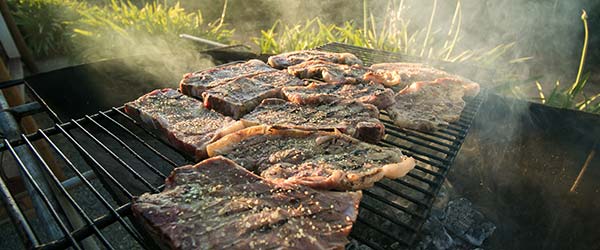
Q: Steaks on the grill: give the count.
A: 11